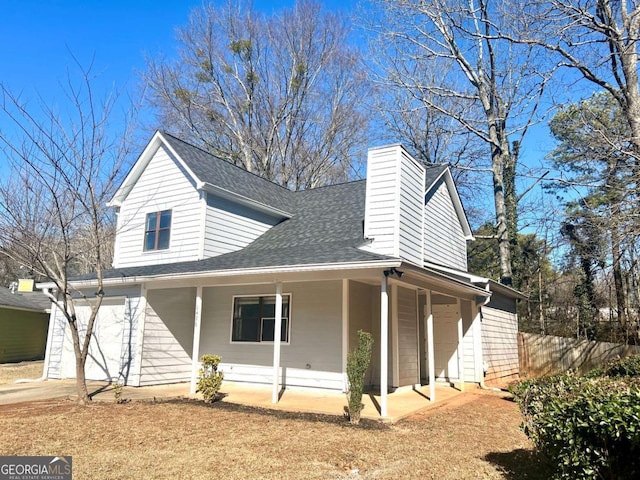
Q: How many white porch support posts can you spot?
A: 5